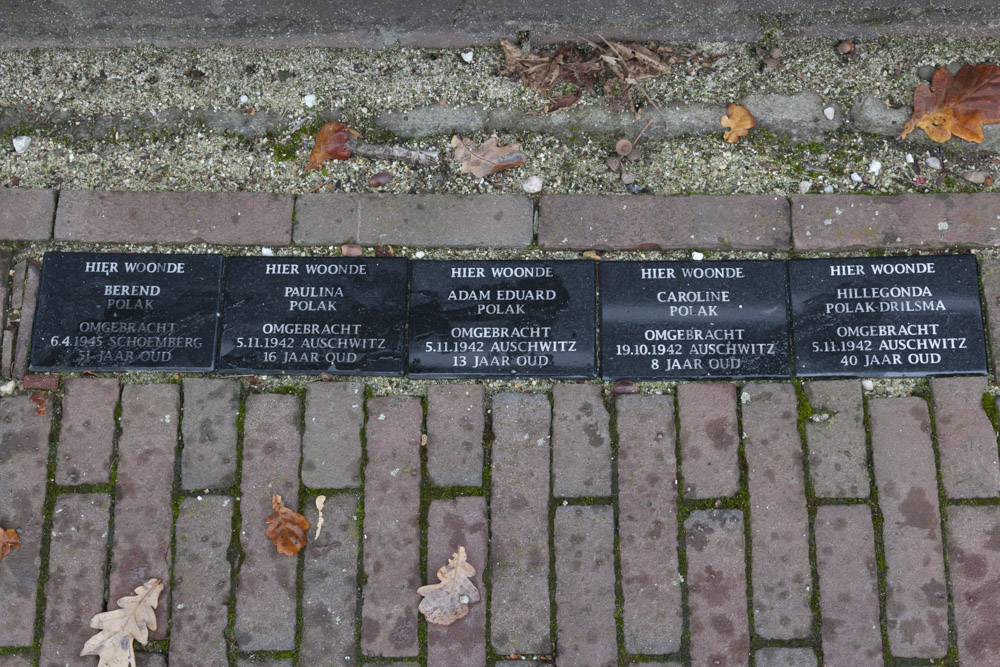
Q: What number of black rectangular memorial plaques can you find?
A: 5